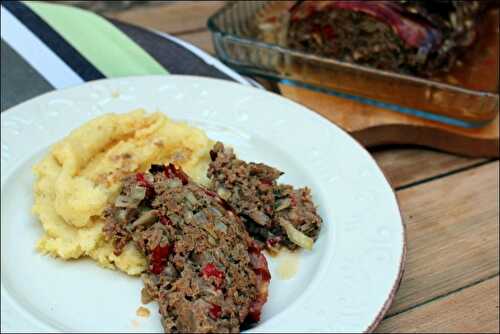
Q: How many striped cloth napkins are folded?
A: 1